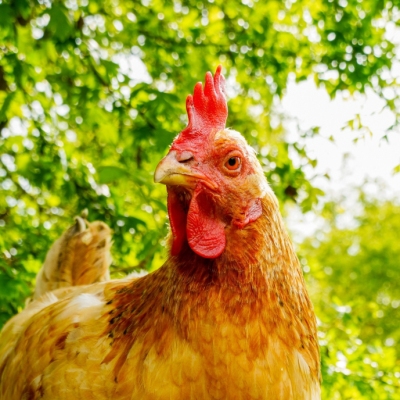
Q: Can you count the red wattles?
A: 2